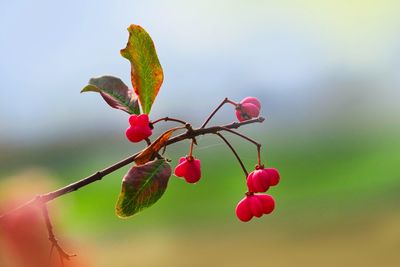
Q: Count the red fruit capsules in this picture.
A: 5